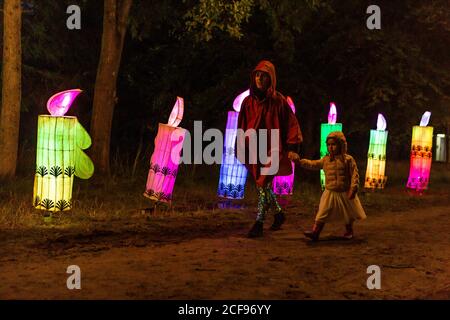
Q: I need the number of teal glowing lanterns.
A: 1